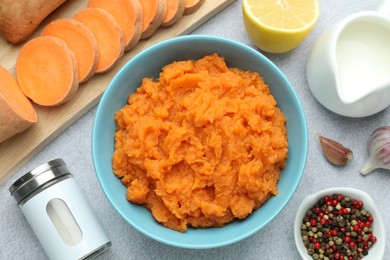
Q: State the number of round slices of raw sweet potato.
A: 7